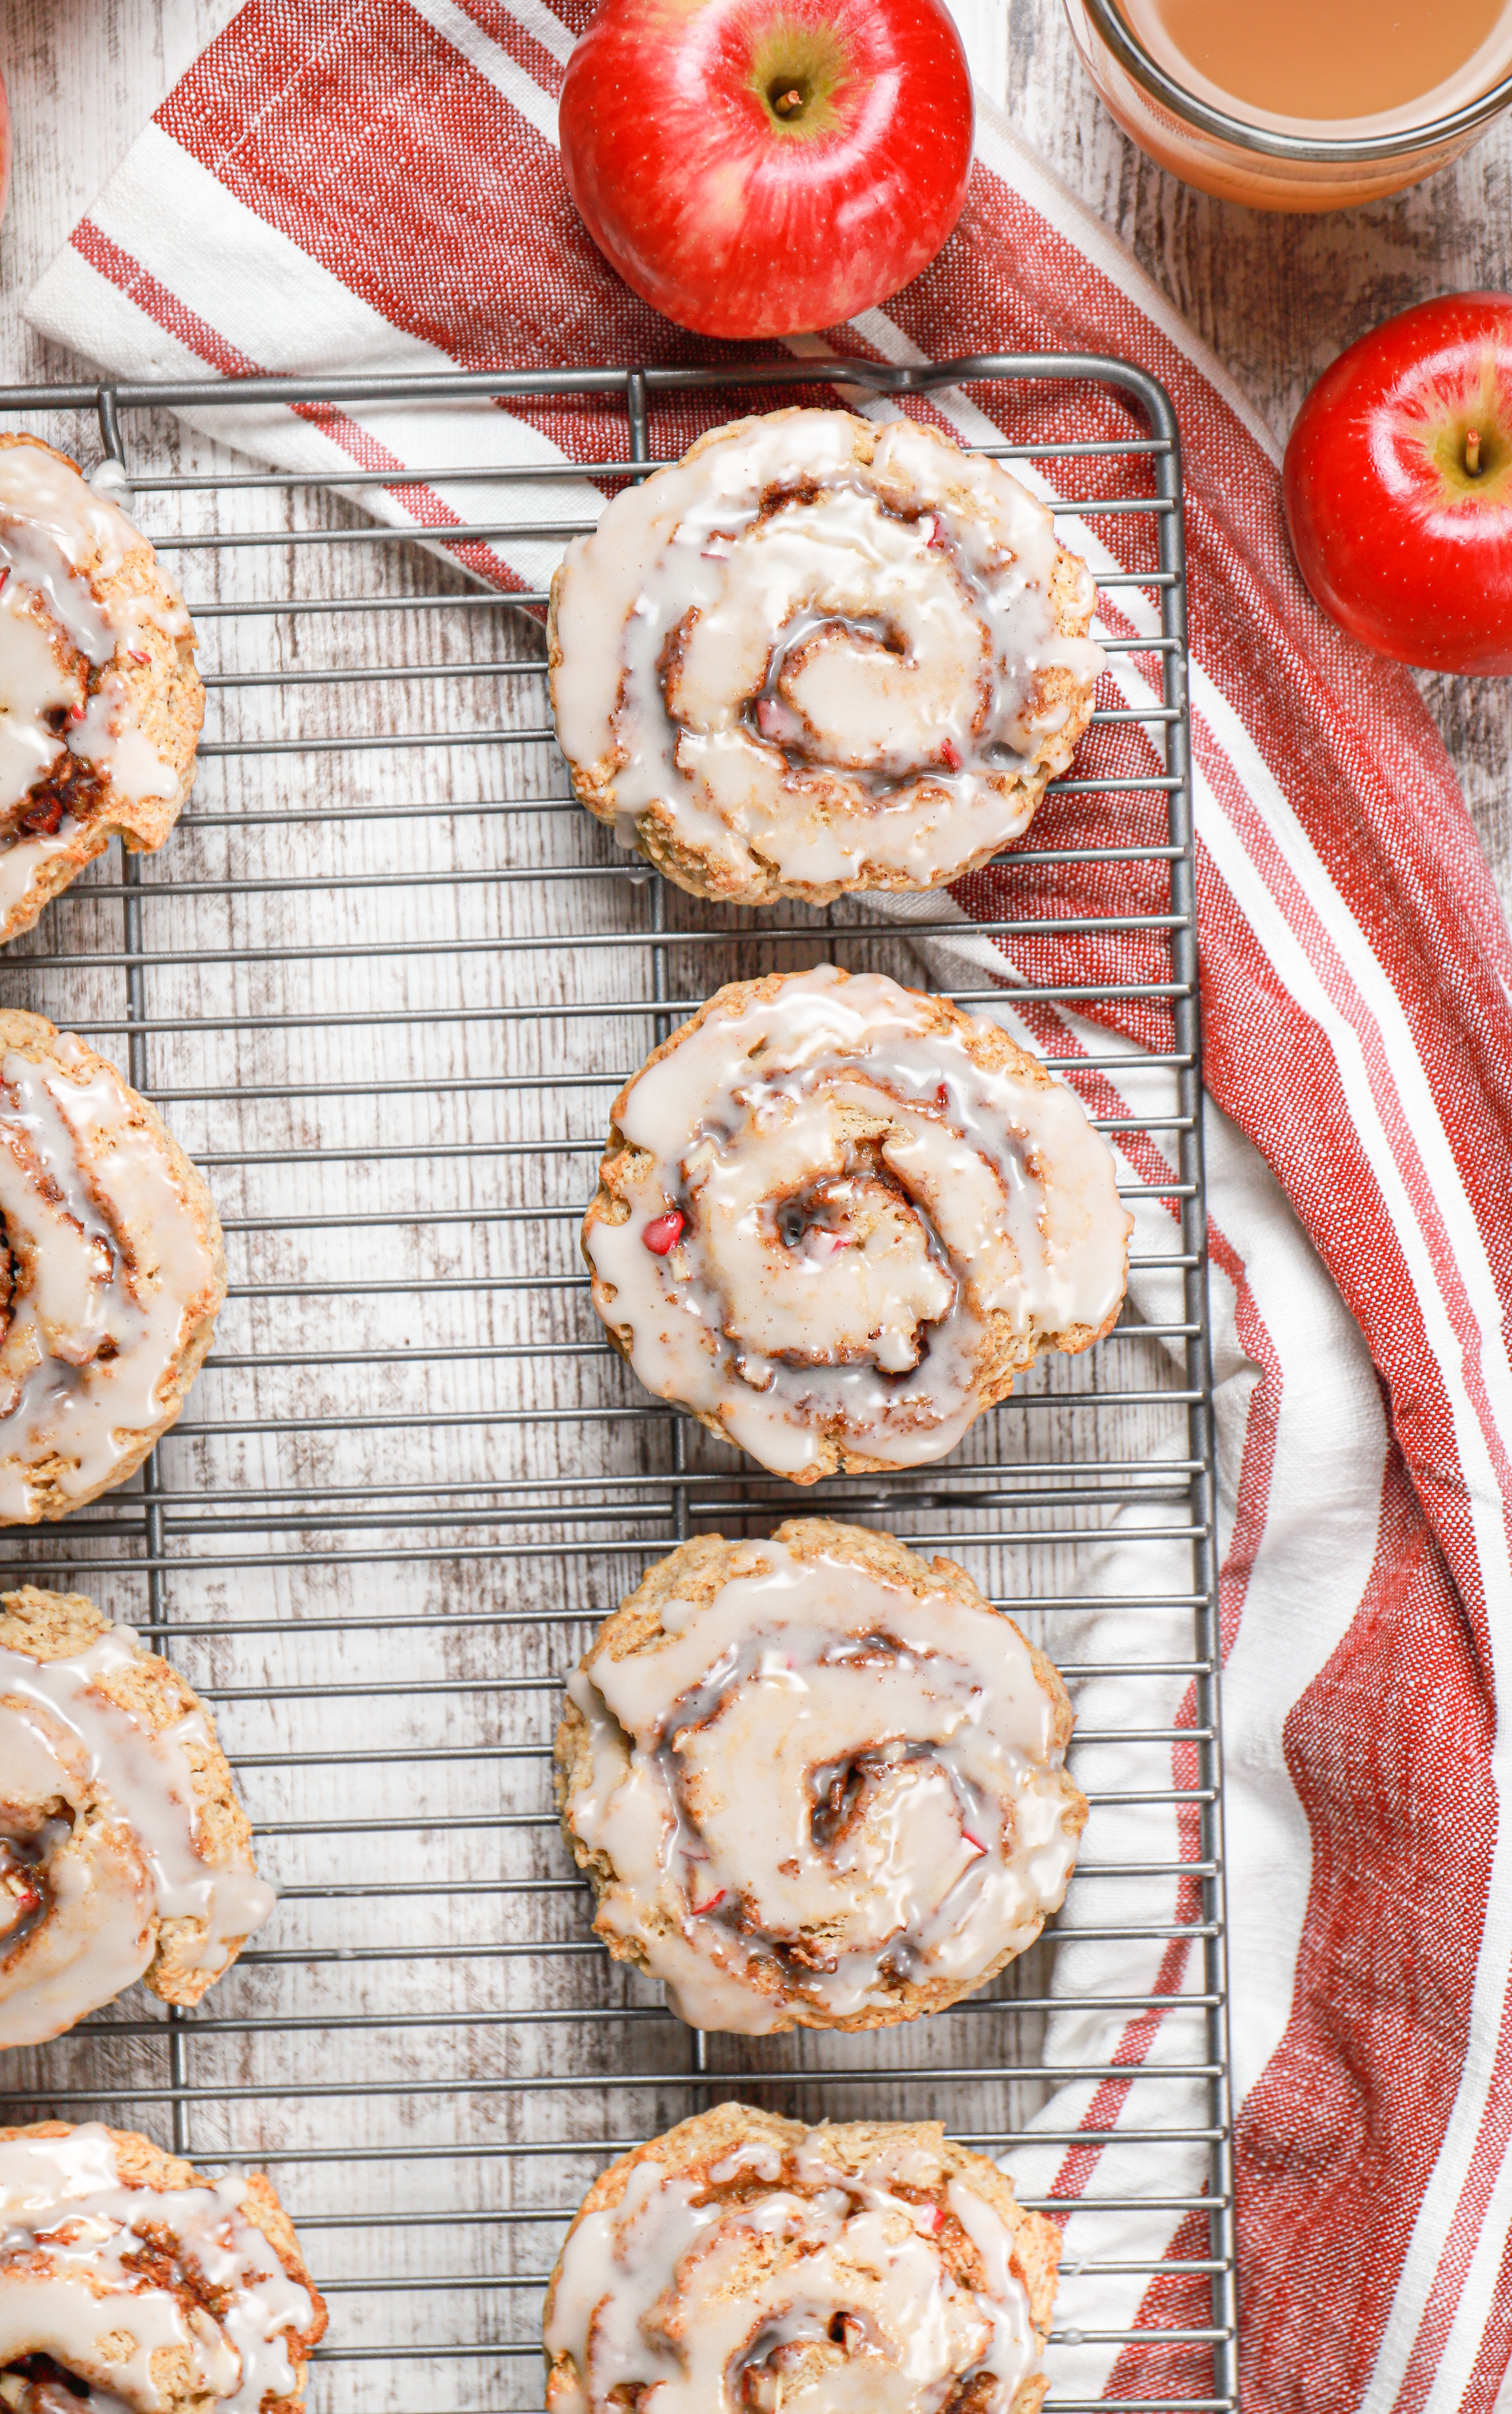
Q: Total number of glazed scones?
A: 8